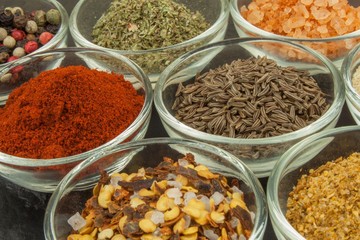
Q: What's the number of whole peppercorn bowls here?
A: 1